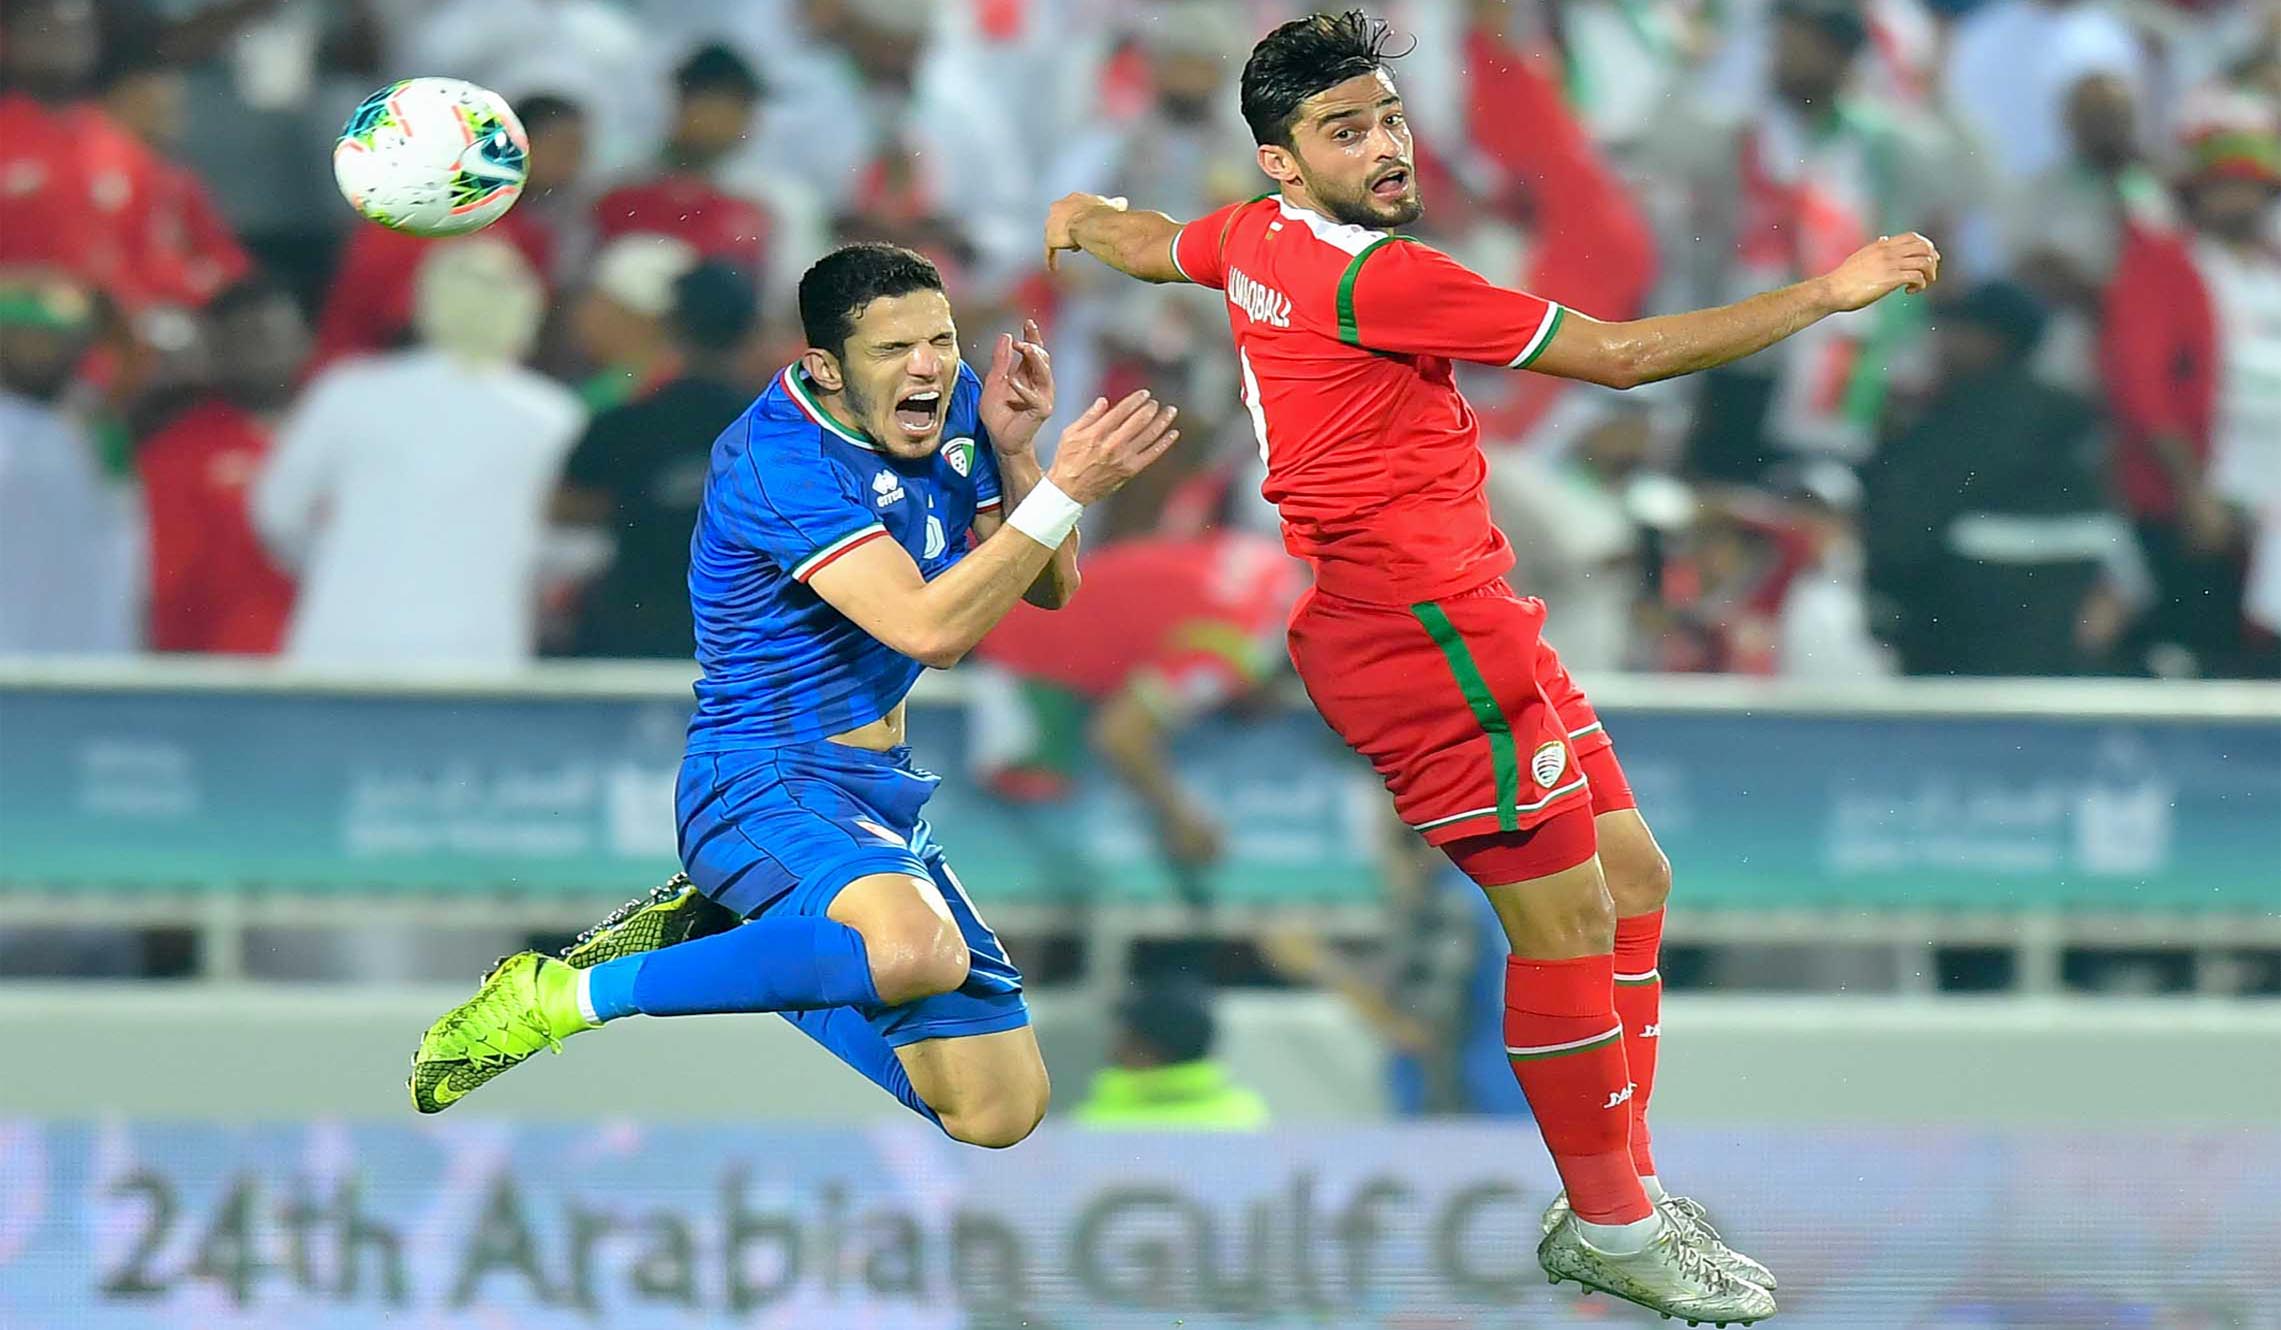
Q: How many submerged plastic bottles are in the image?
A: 0